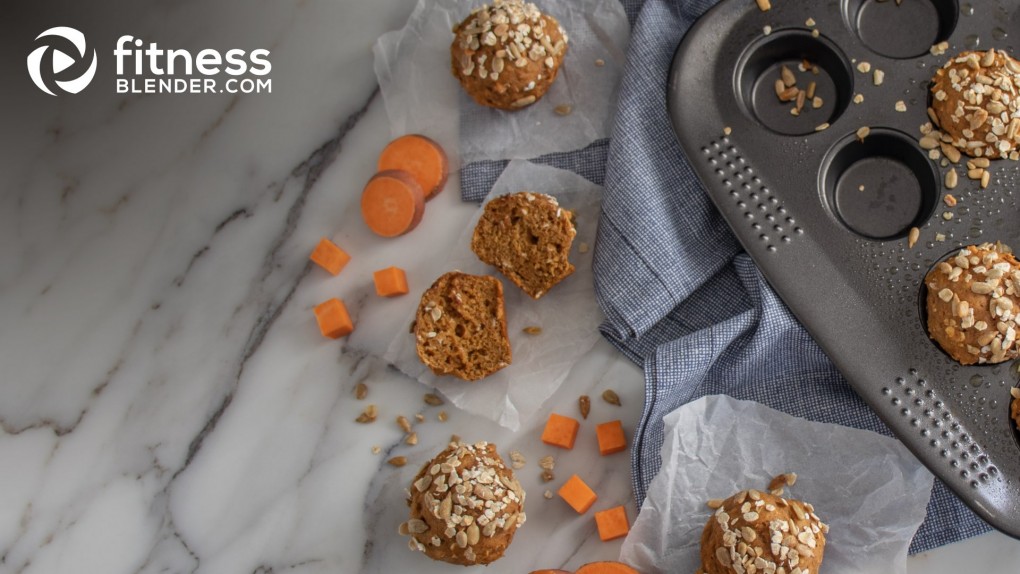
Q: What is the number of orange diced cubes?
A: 7